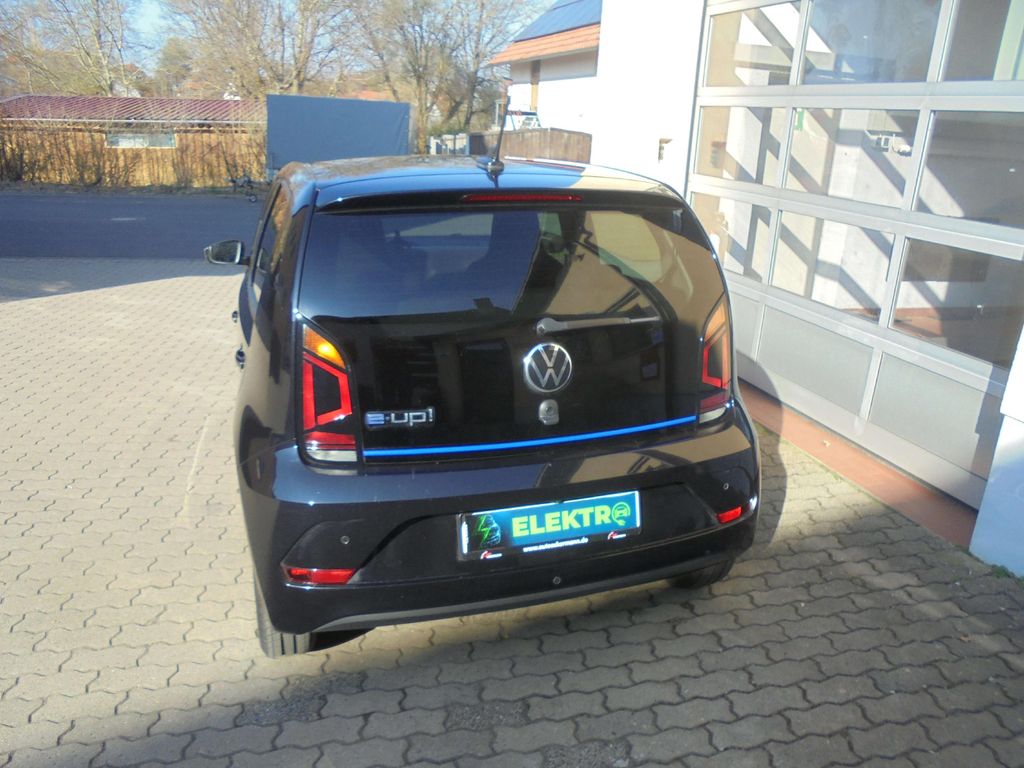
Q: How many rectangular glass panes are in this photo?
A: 9